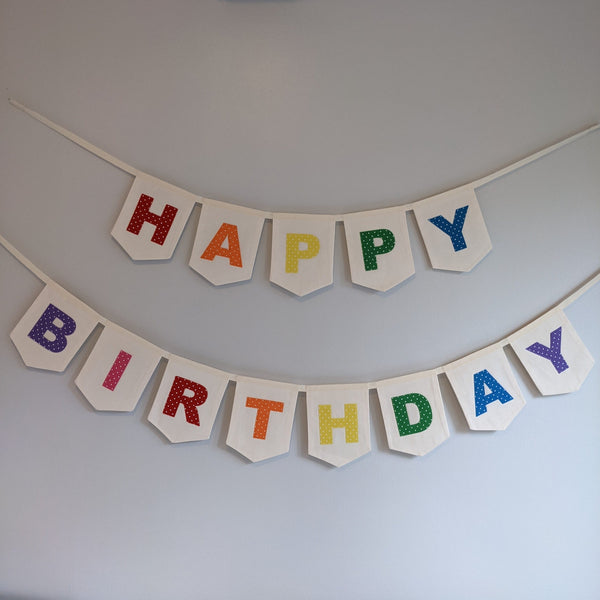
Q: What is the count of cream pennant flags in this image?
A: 13